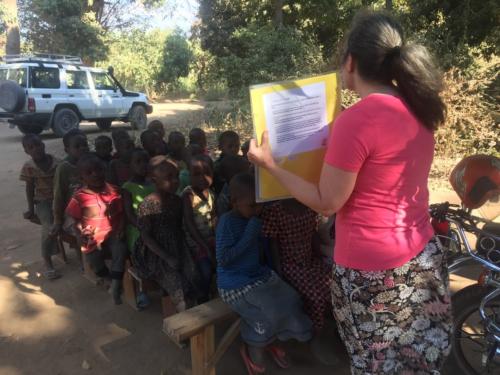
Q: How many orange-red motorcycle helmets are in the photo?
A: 1